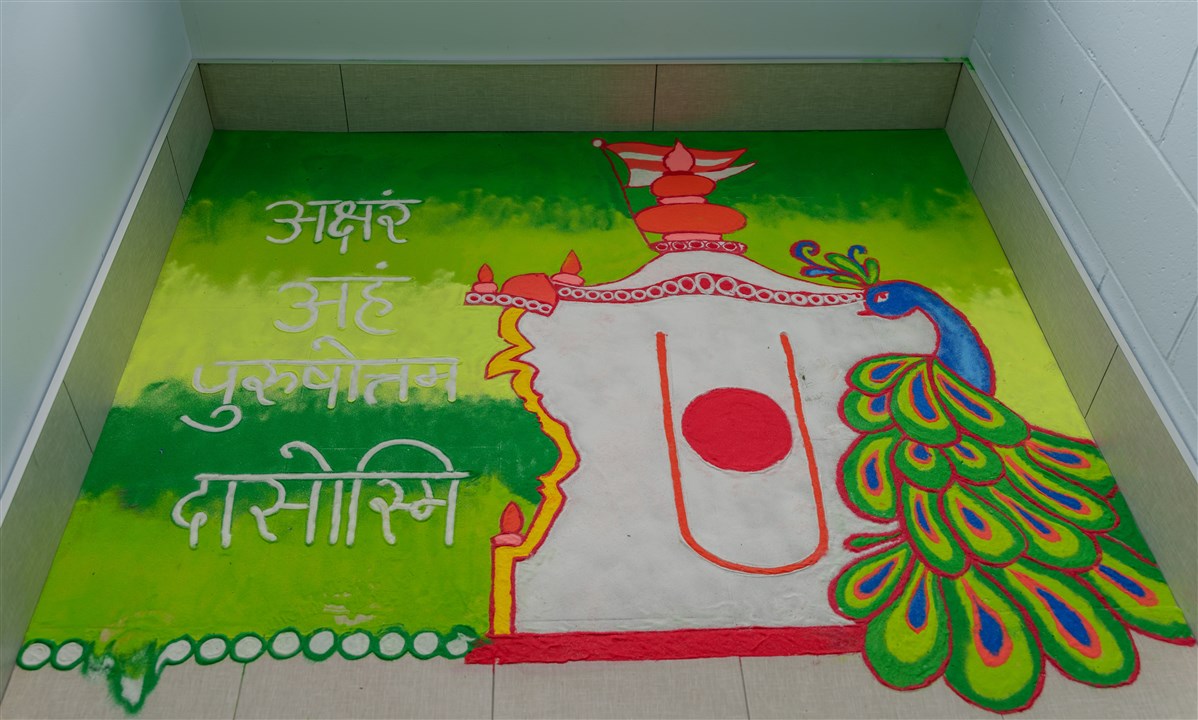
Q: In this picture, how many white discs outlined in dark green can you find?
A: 11